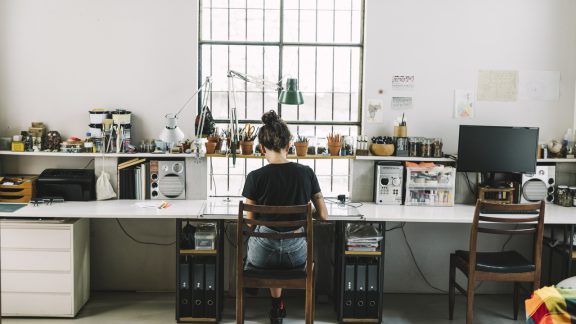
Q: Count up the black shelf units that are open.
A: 2